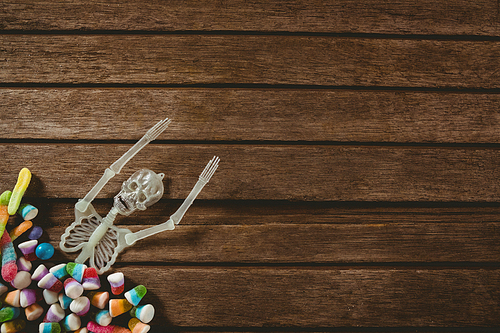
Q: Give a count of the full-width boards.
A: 5